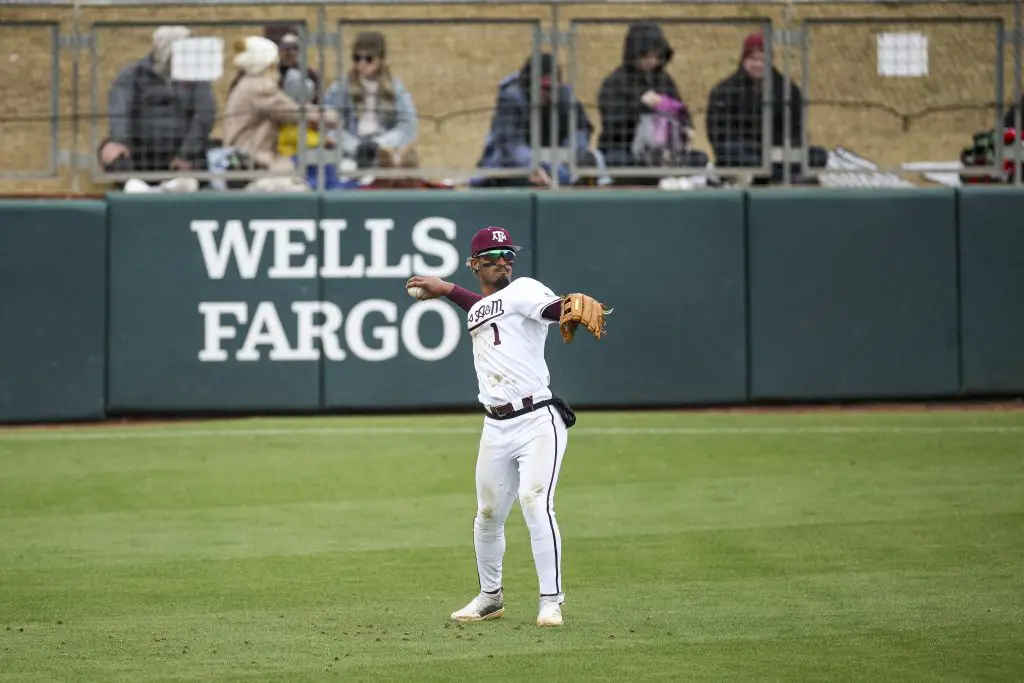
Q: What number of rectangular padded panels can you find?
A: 6